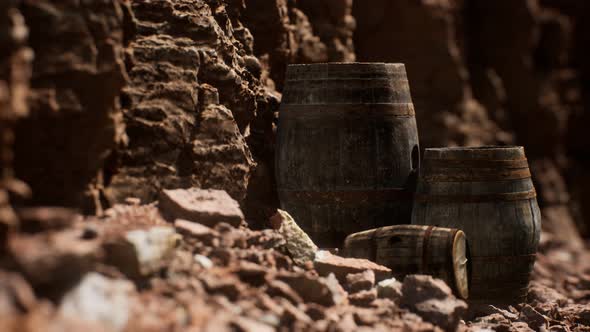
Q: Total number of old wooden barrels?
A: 3